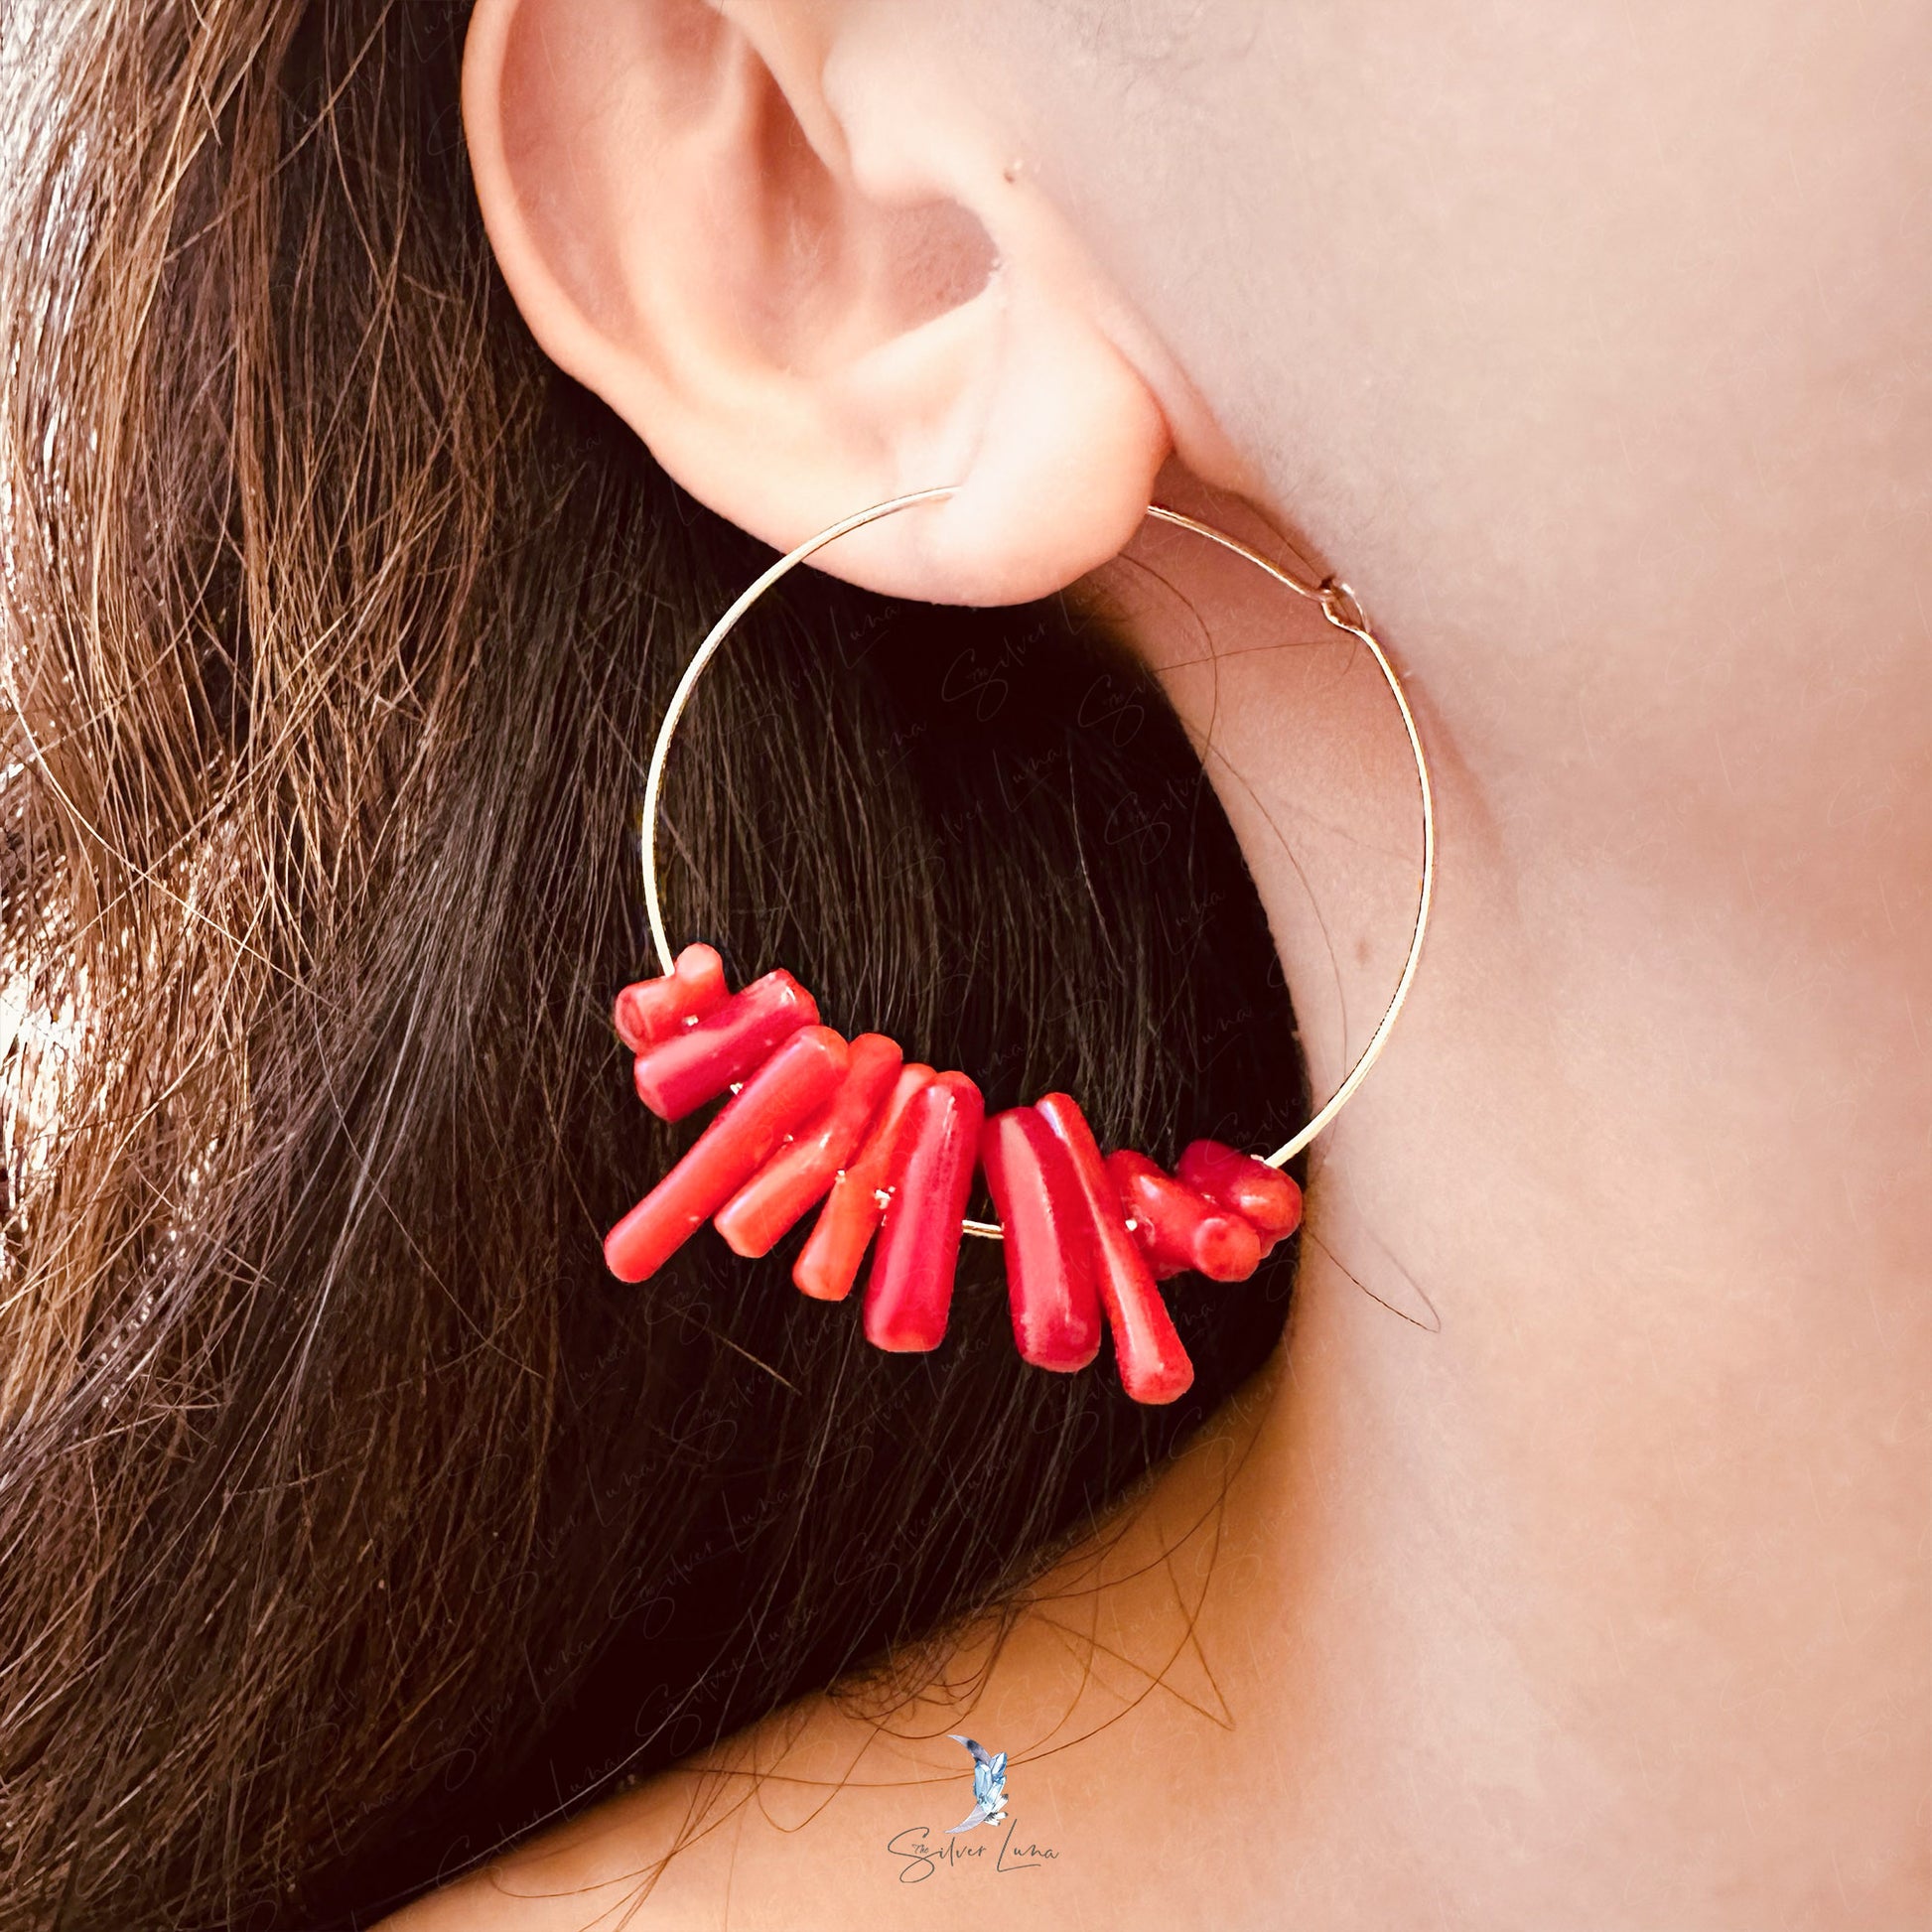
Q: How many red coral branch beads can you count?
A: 10